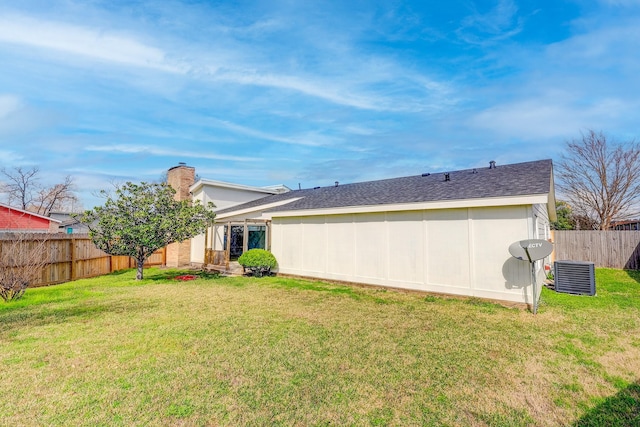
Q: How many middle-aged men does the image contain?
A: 0